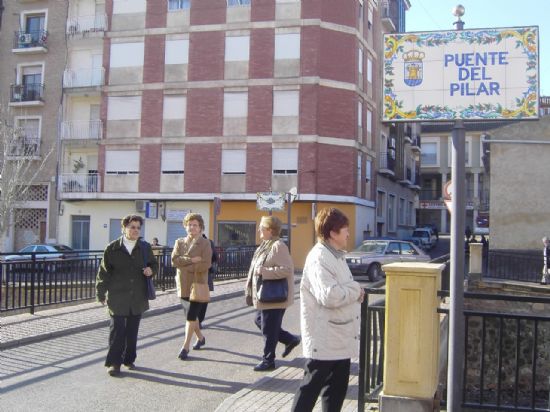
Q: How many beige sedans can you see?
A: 1